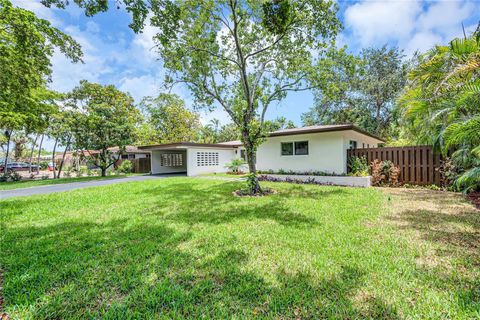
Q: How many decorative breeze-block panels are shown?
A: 2